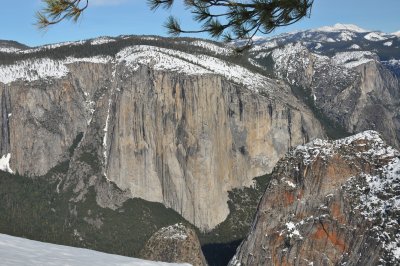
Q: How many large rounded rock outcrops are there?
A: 2